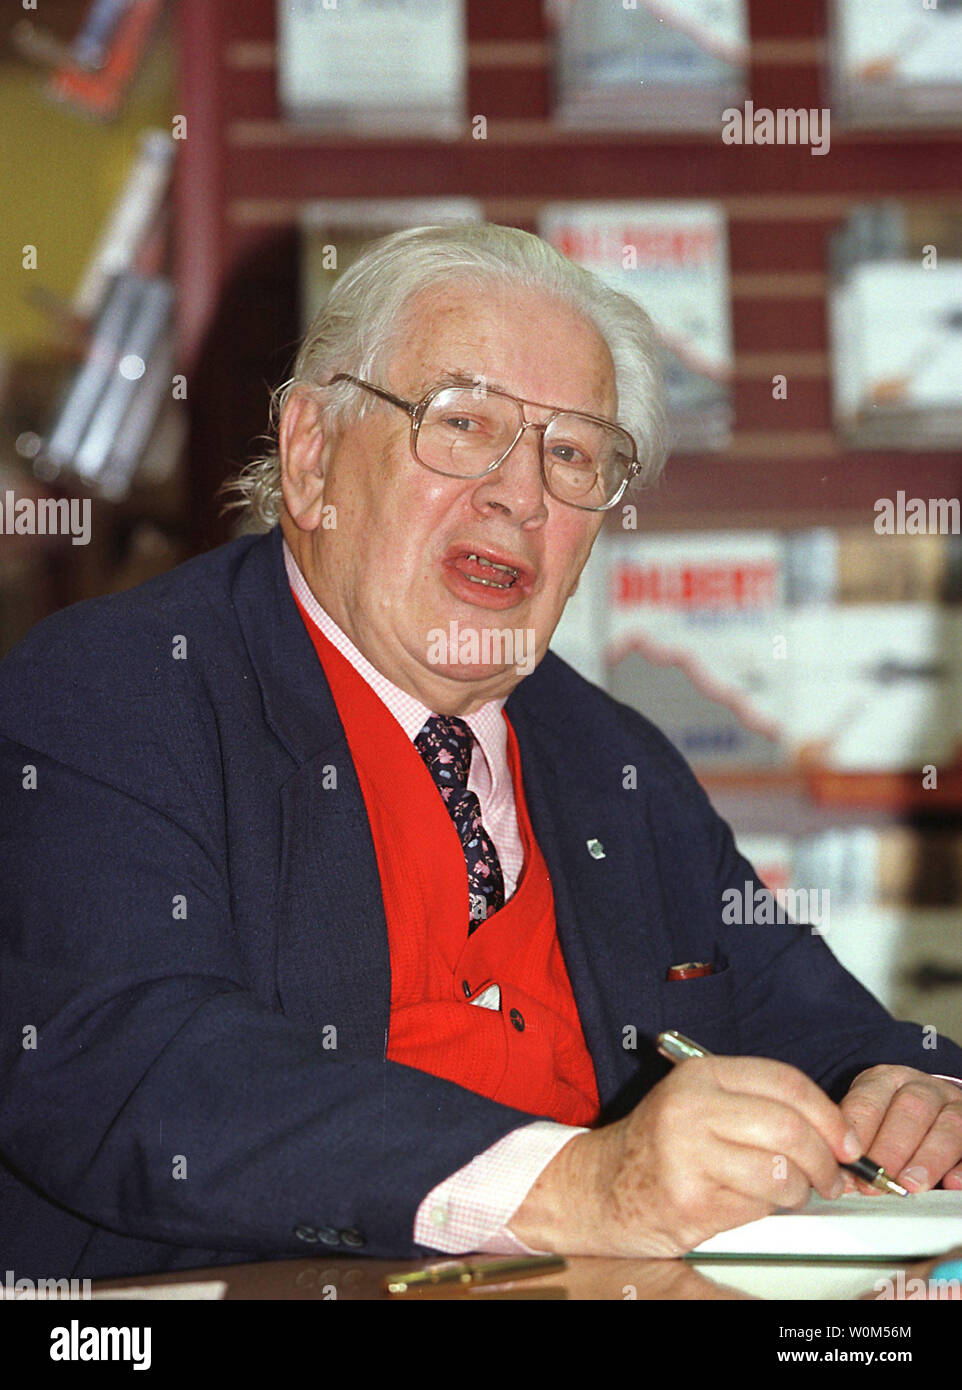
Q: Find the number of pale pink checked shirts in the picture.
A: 1